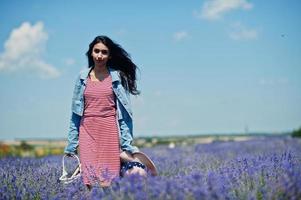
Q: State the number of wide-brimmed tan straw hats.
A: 1